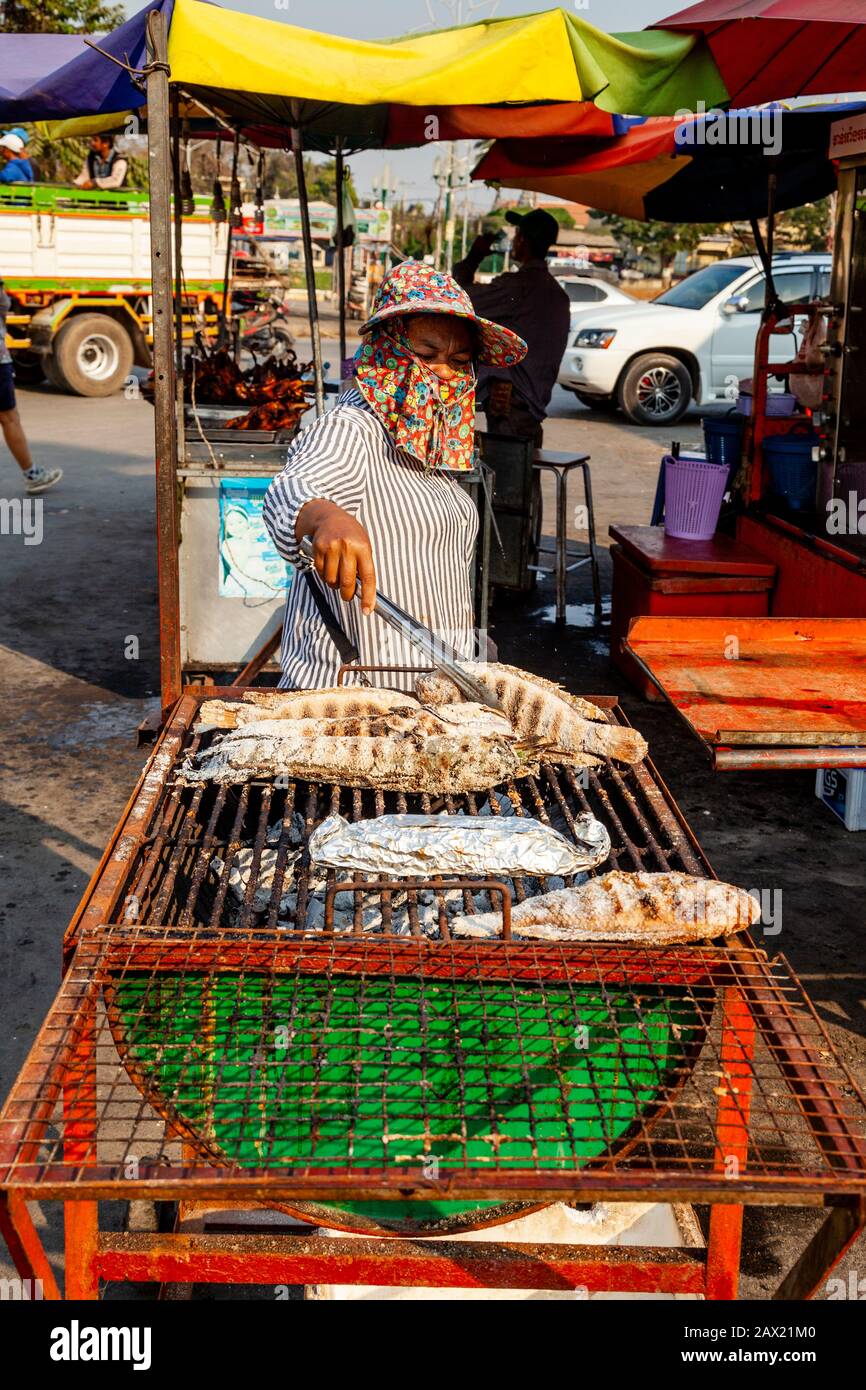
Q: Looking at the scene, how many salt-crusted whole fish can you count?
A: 5